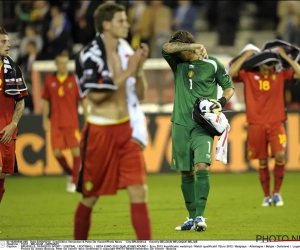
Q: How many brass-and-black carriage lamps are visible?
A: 0